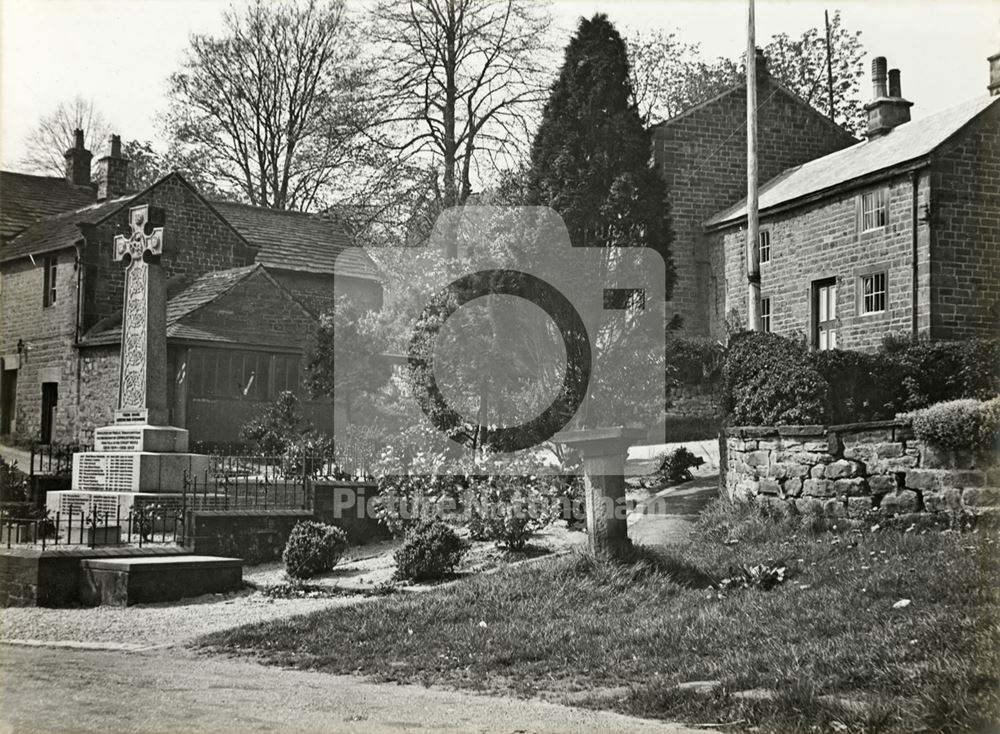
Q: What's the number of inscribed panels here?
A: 4